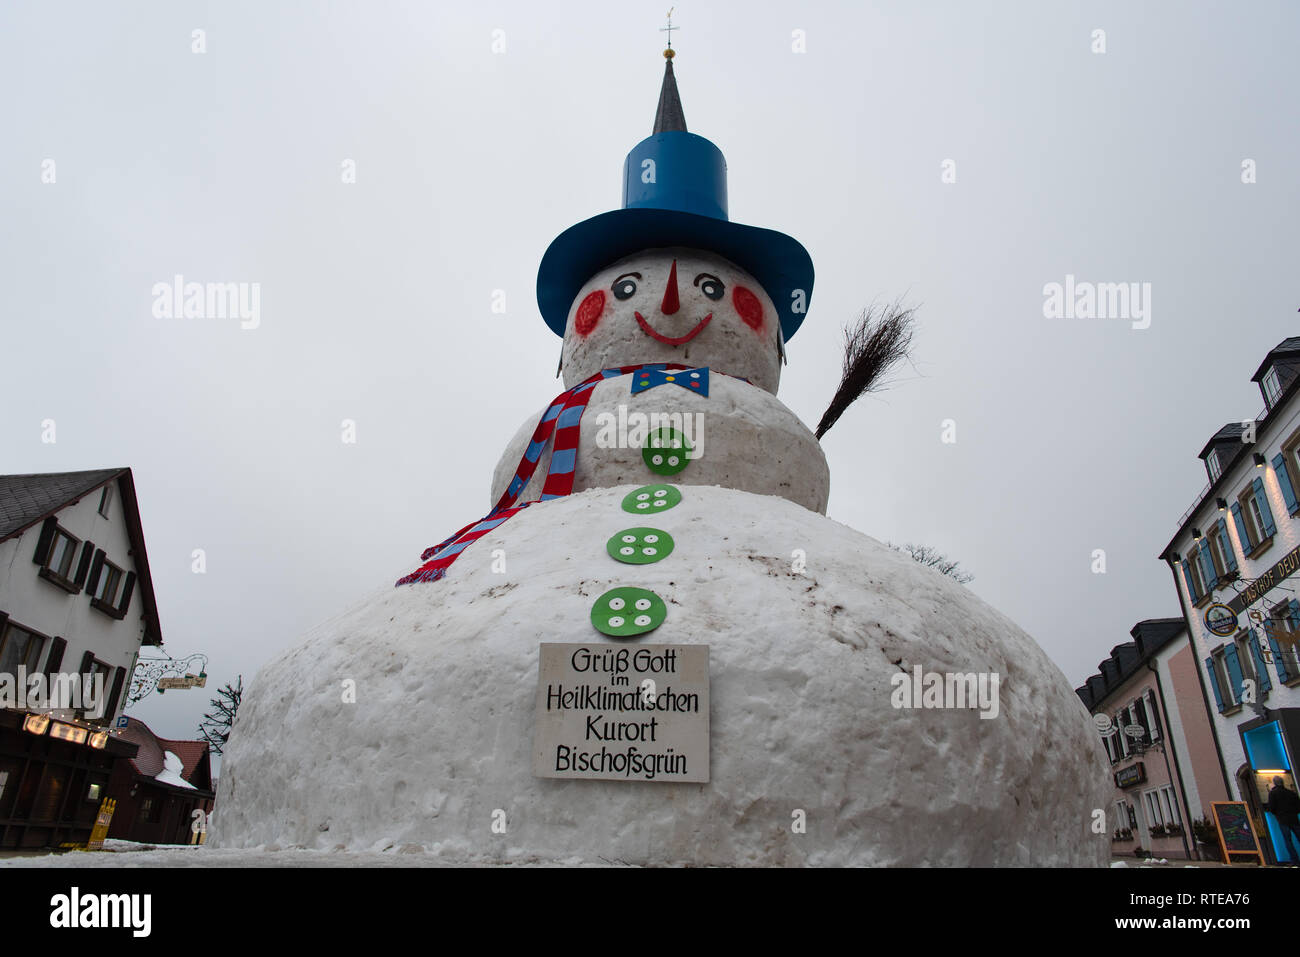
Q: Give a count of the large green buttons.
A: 4